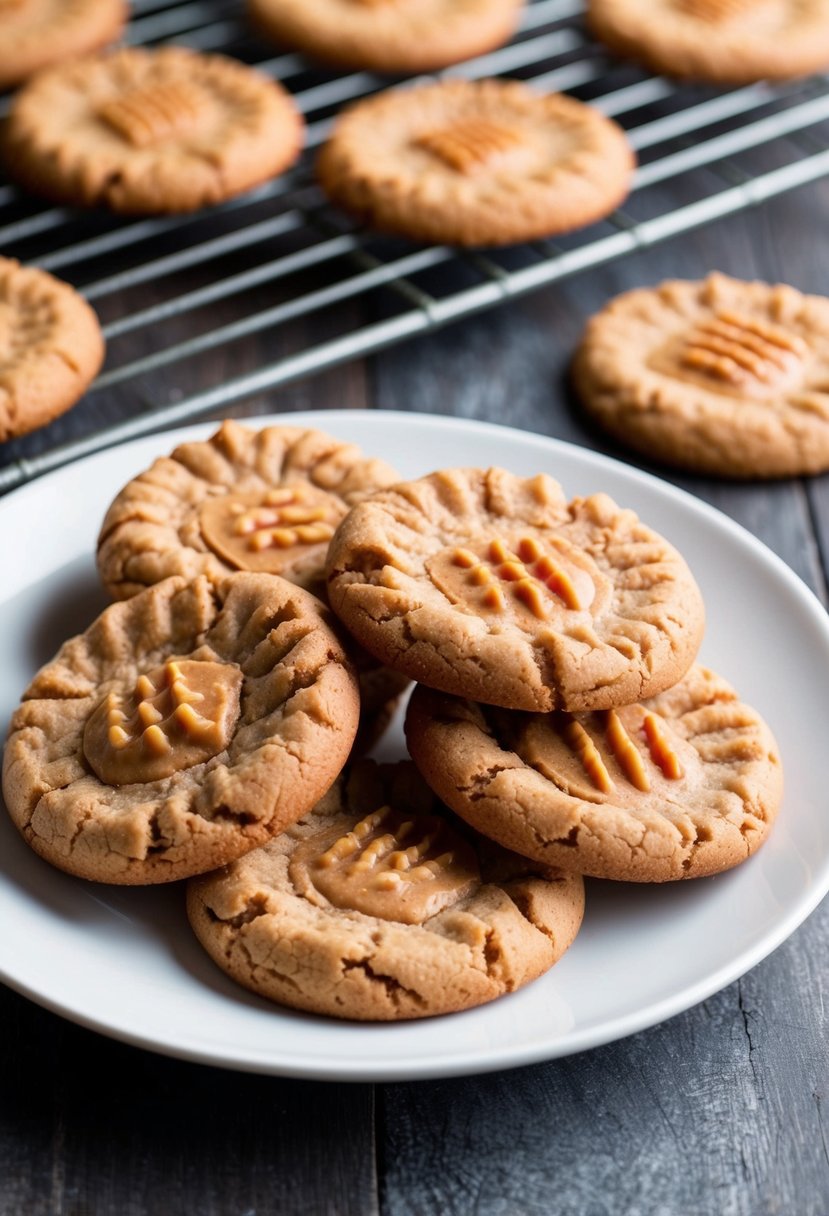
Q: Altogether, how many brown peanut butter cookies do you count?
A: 12